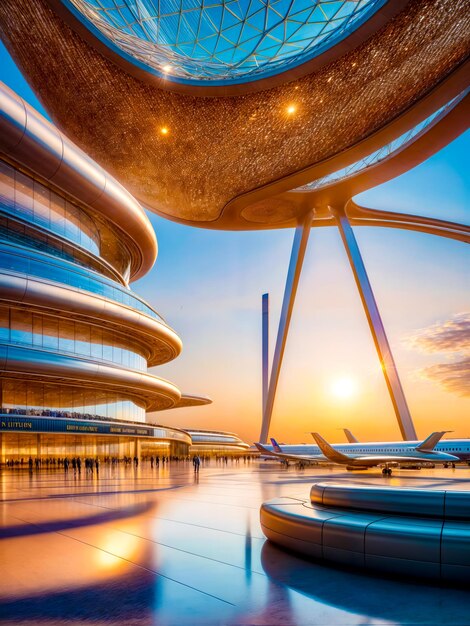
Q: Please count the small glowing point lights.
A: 3